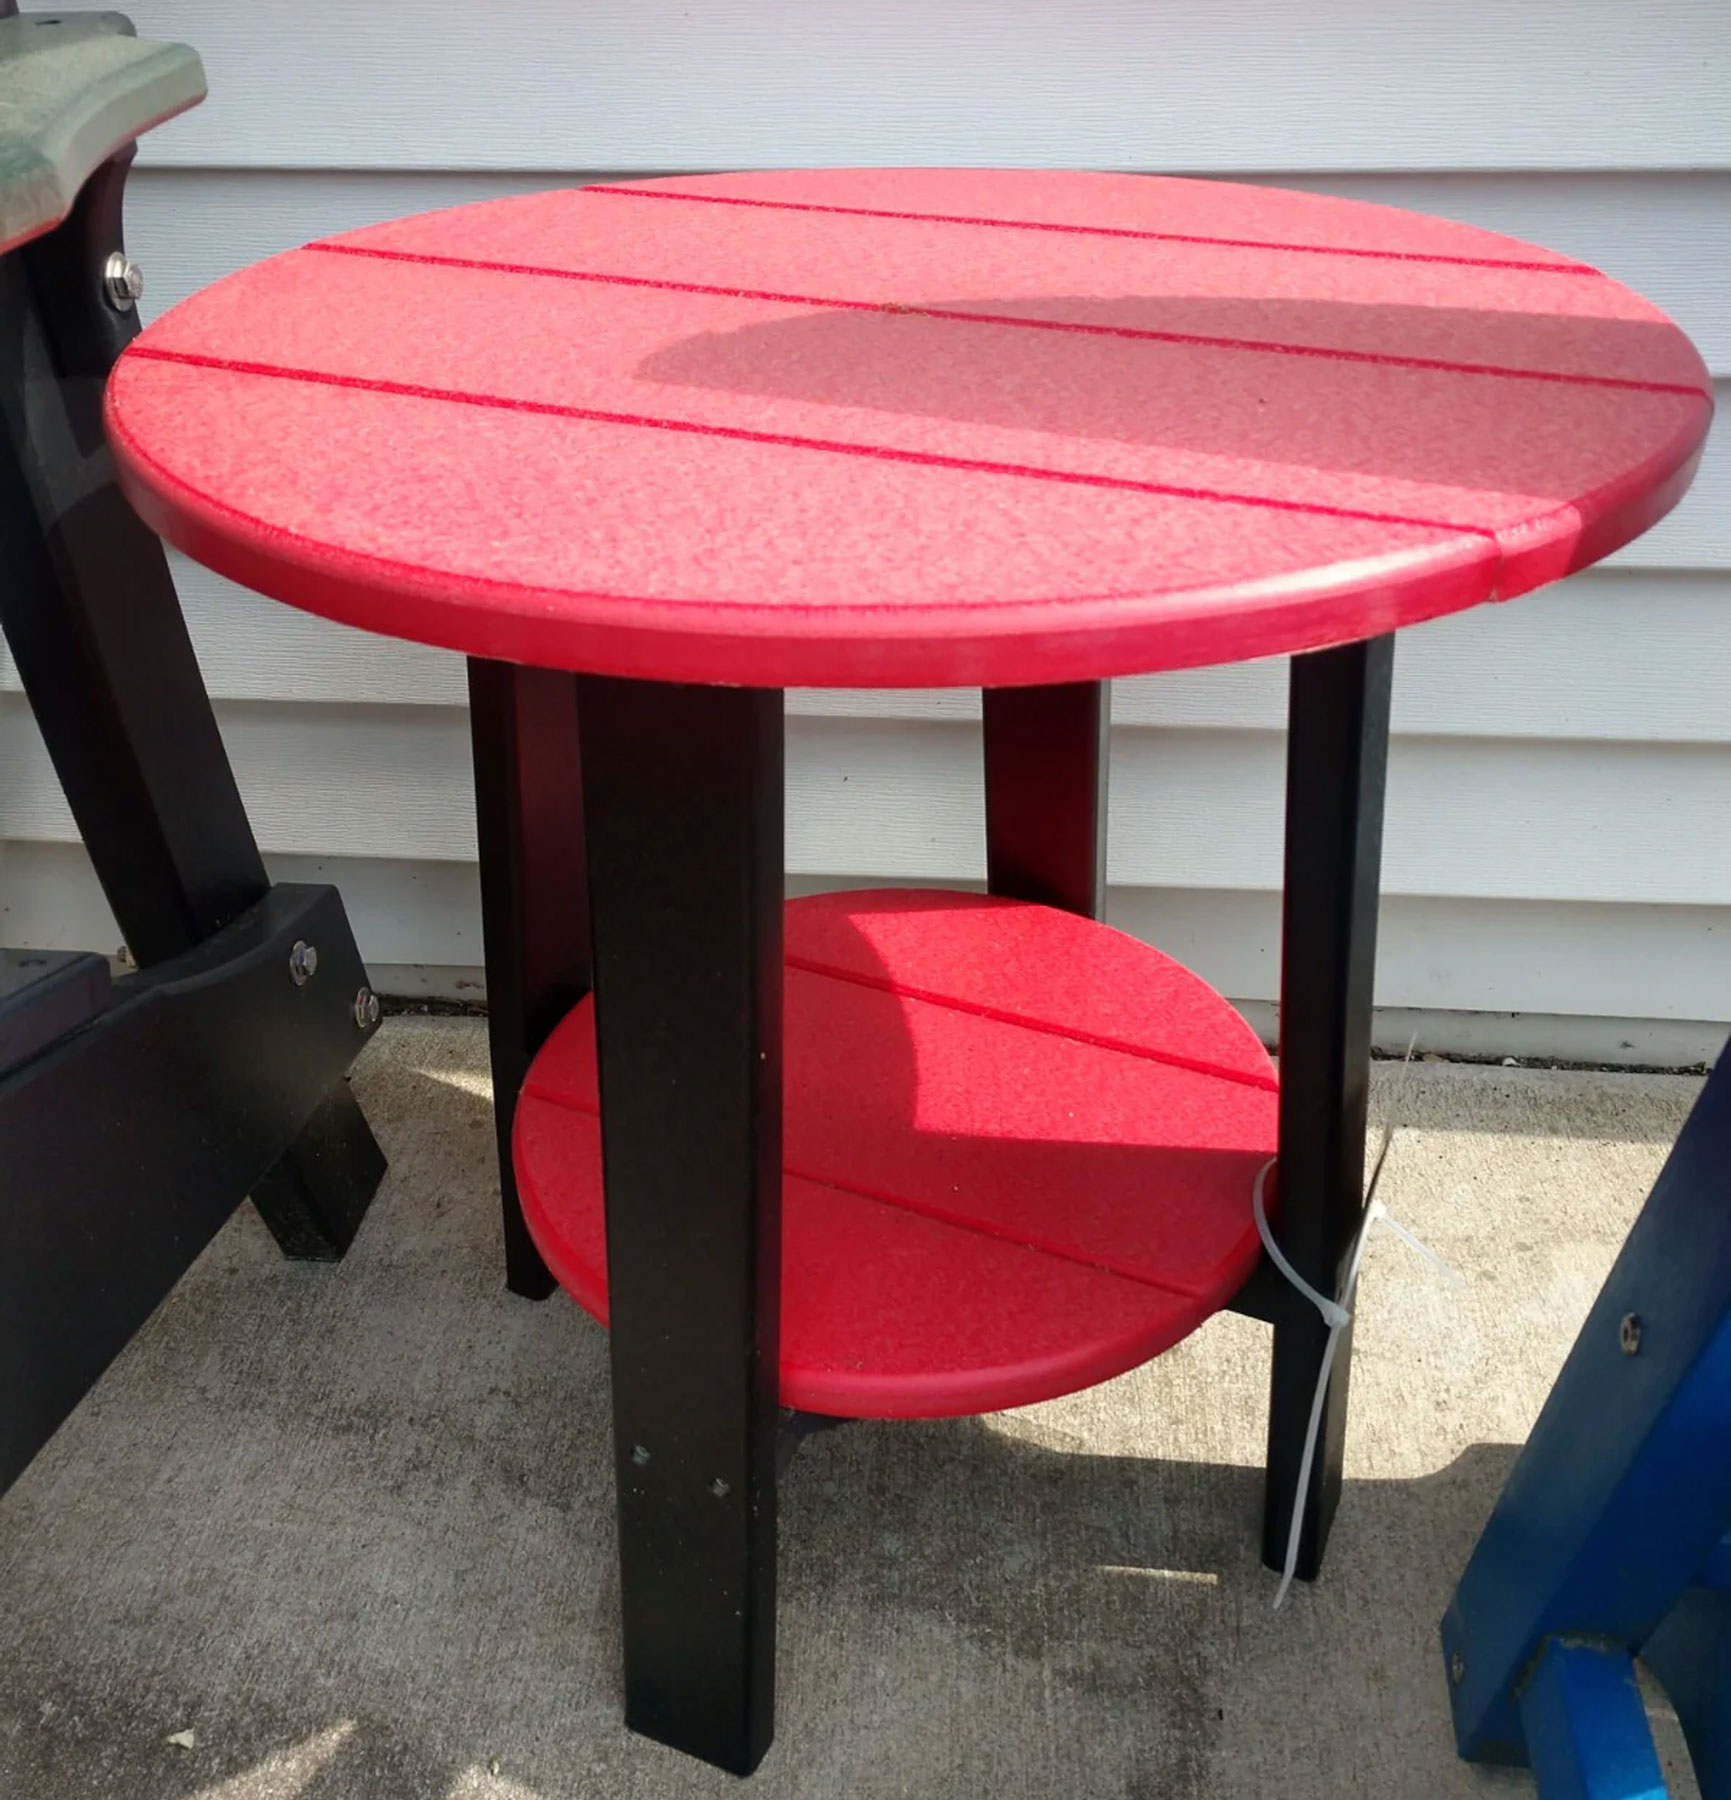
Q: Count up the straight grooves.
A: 5